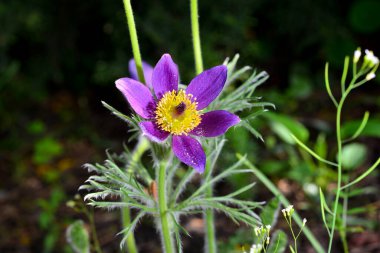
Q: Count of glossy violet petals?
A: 6